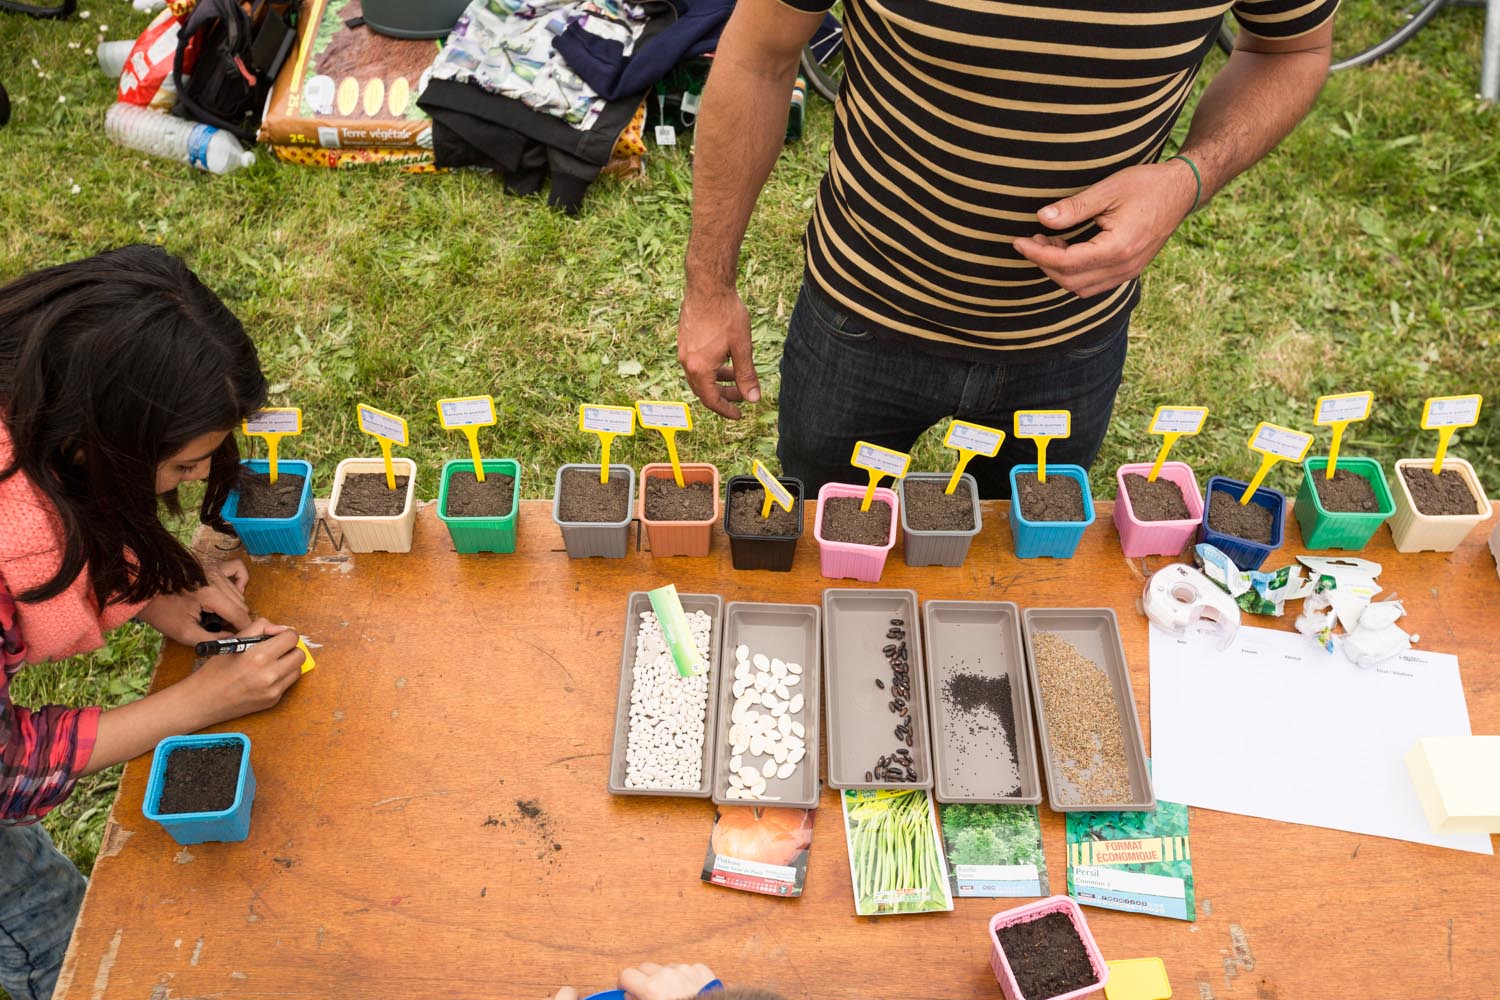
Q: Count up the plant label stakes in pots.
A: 13